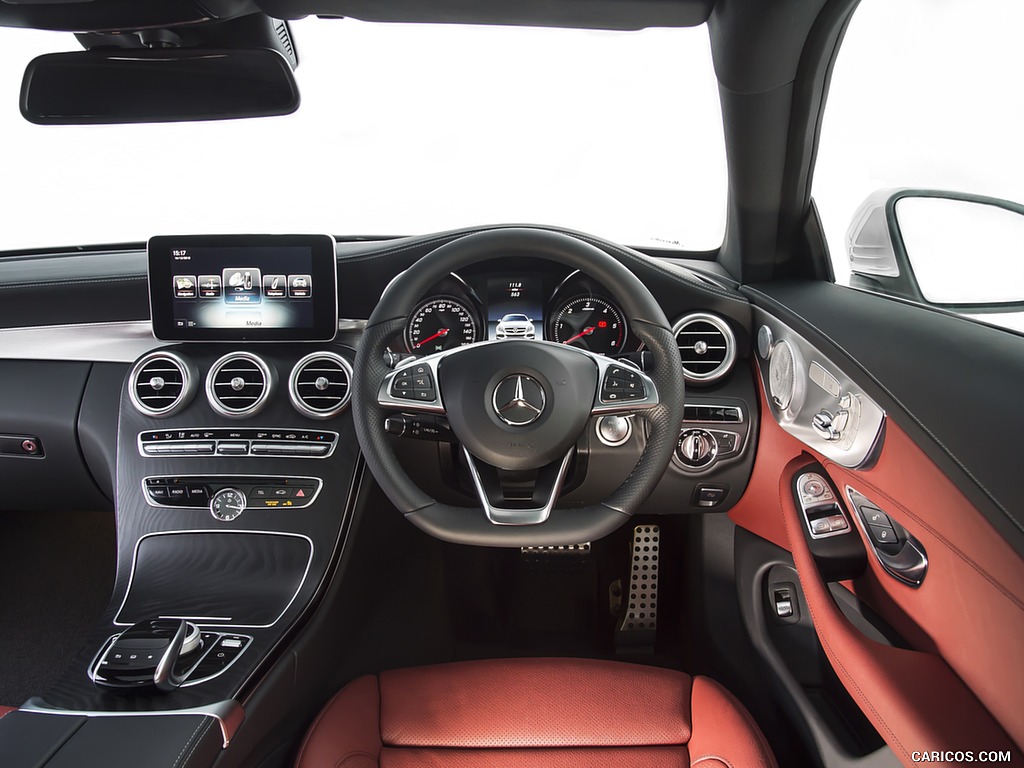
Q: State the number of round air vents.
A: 4